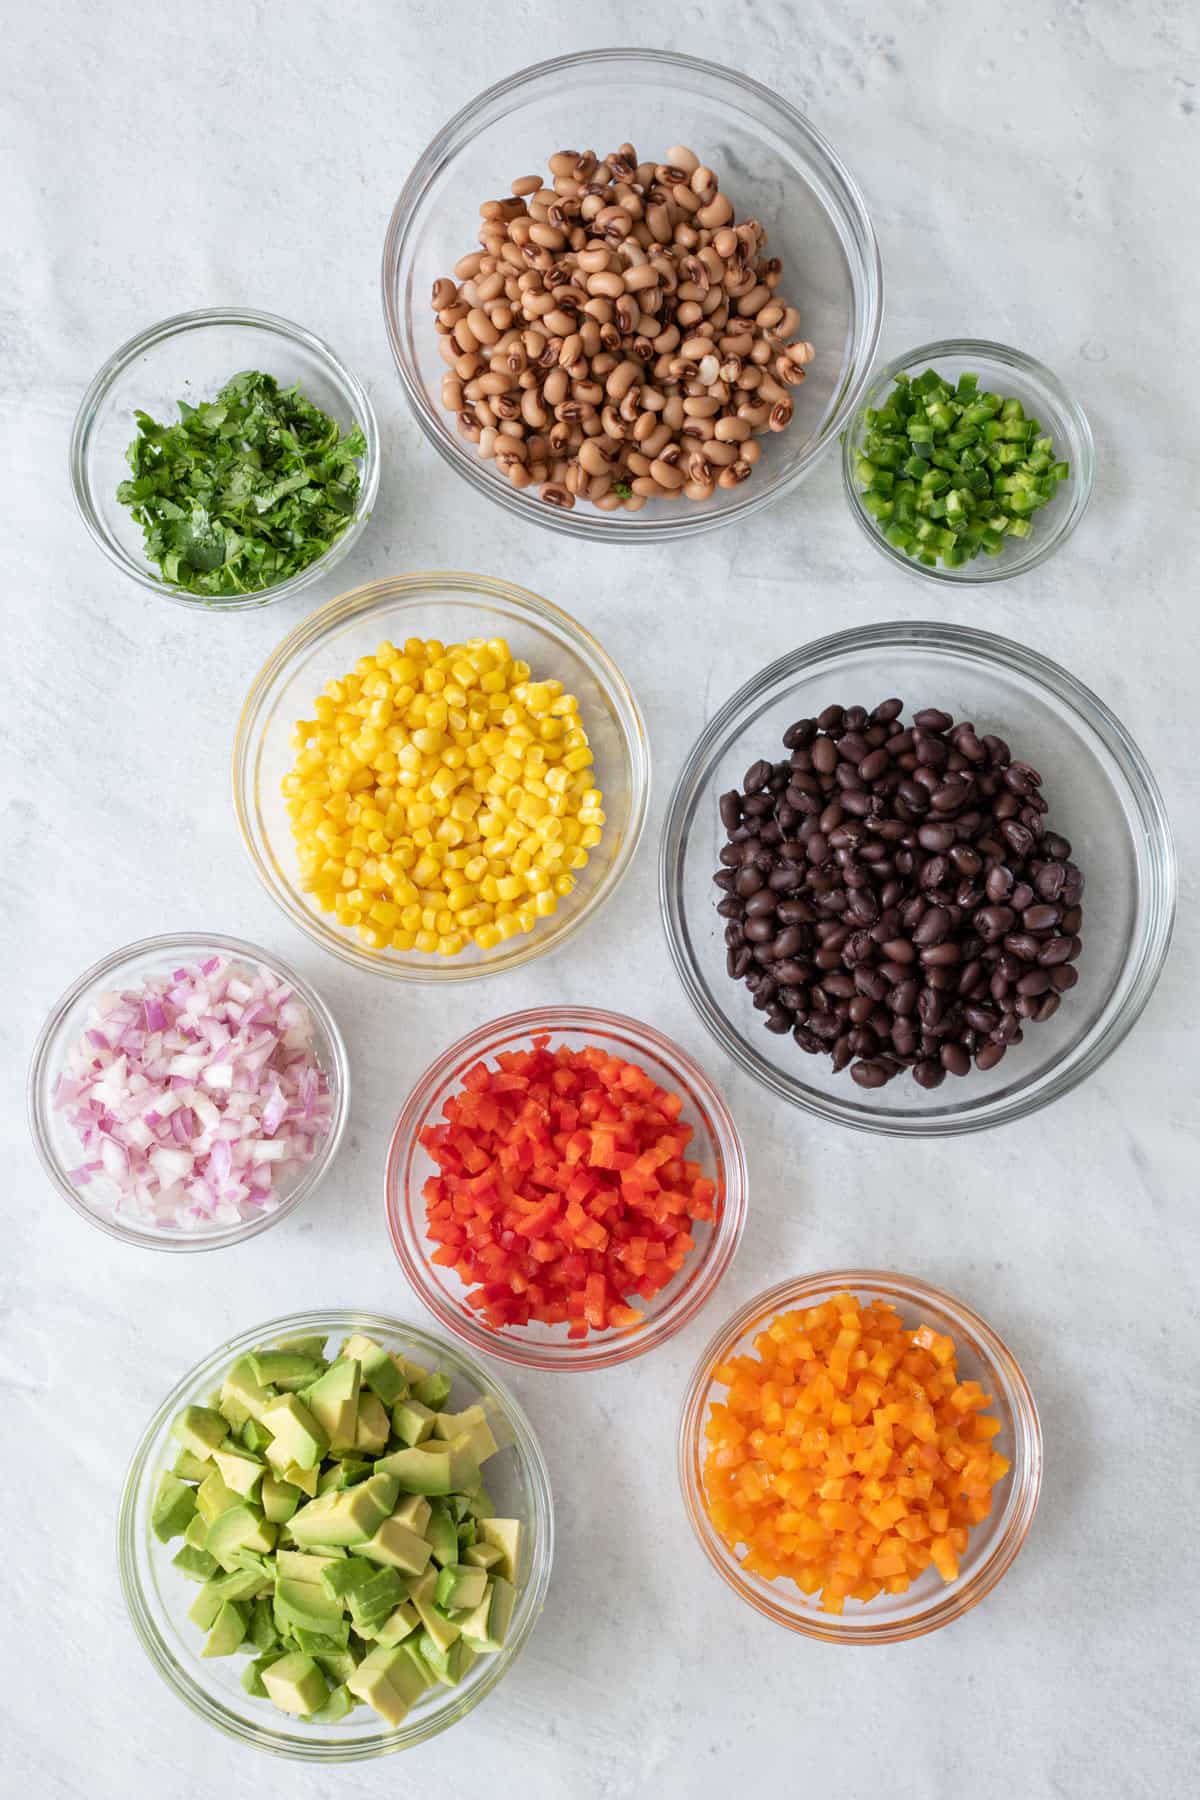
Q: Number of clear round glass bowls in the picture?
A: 9